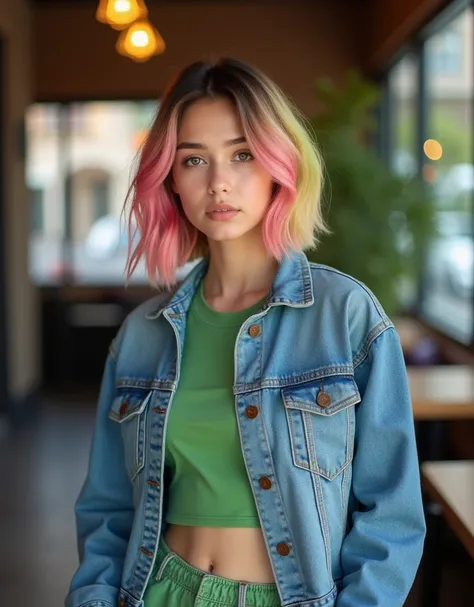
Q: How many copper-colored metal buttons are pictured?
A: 6